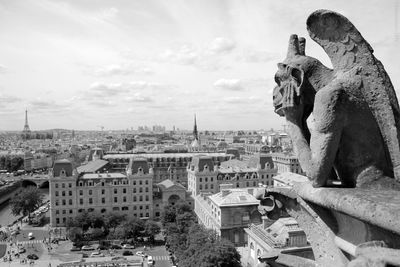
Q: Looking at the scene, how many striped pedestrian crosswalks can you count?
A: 2